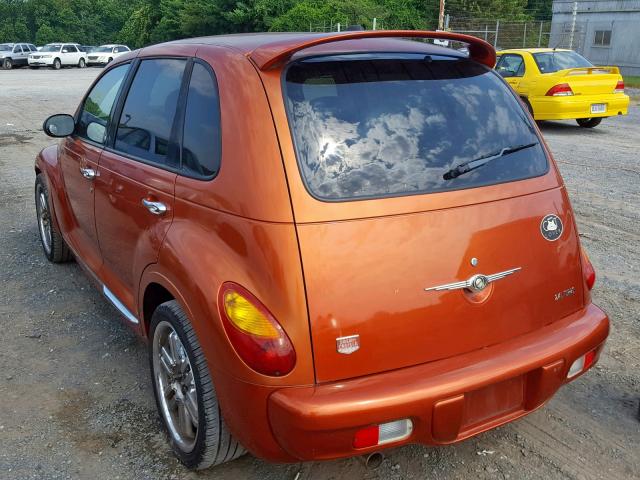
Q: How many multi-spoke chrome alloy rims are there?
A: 2